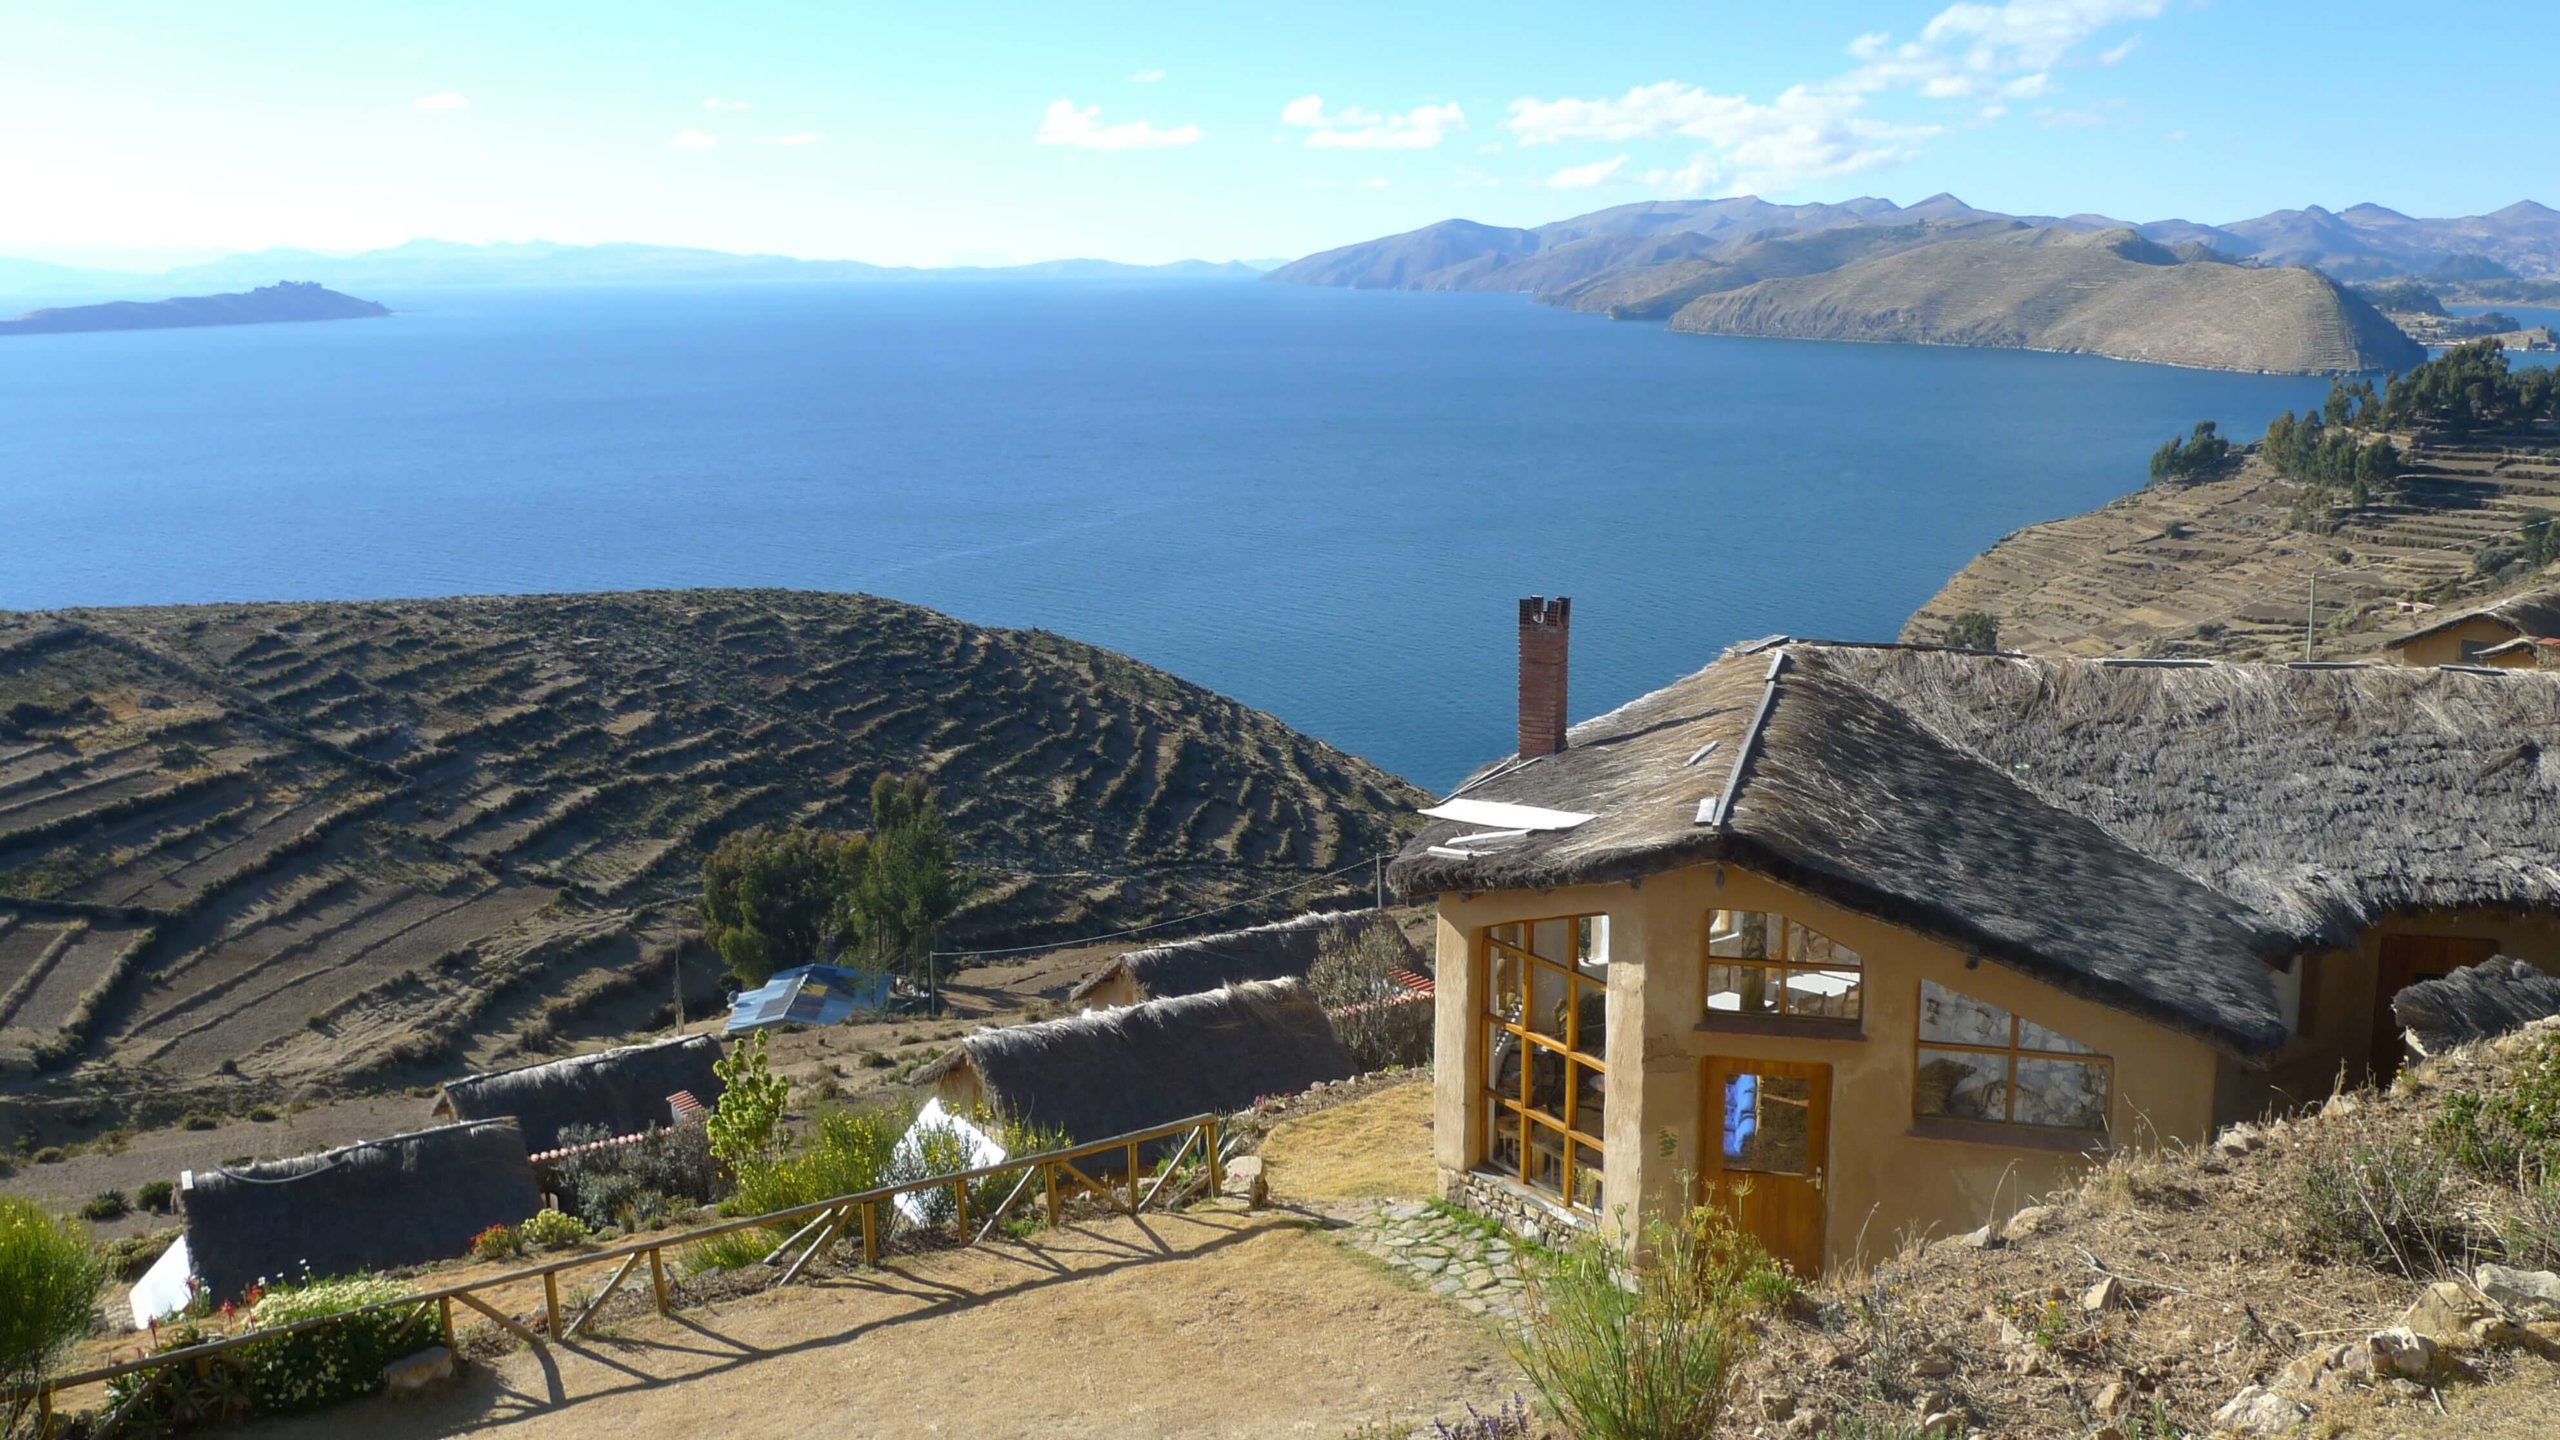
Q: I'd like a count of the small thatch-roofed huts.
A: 4